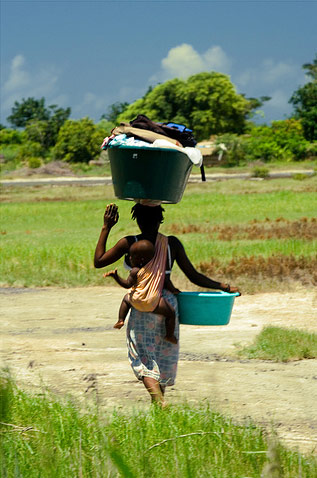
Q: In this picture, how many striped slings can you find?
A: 1